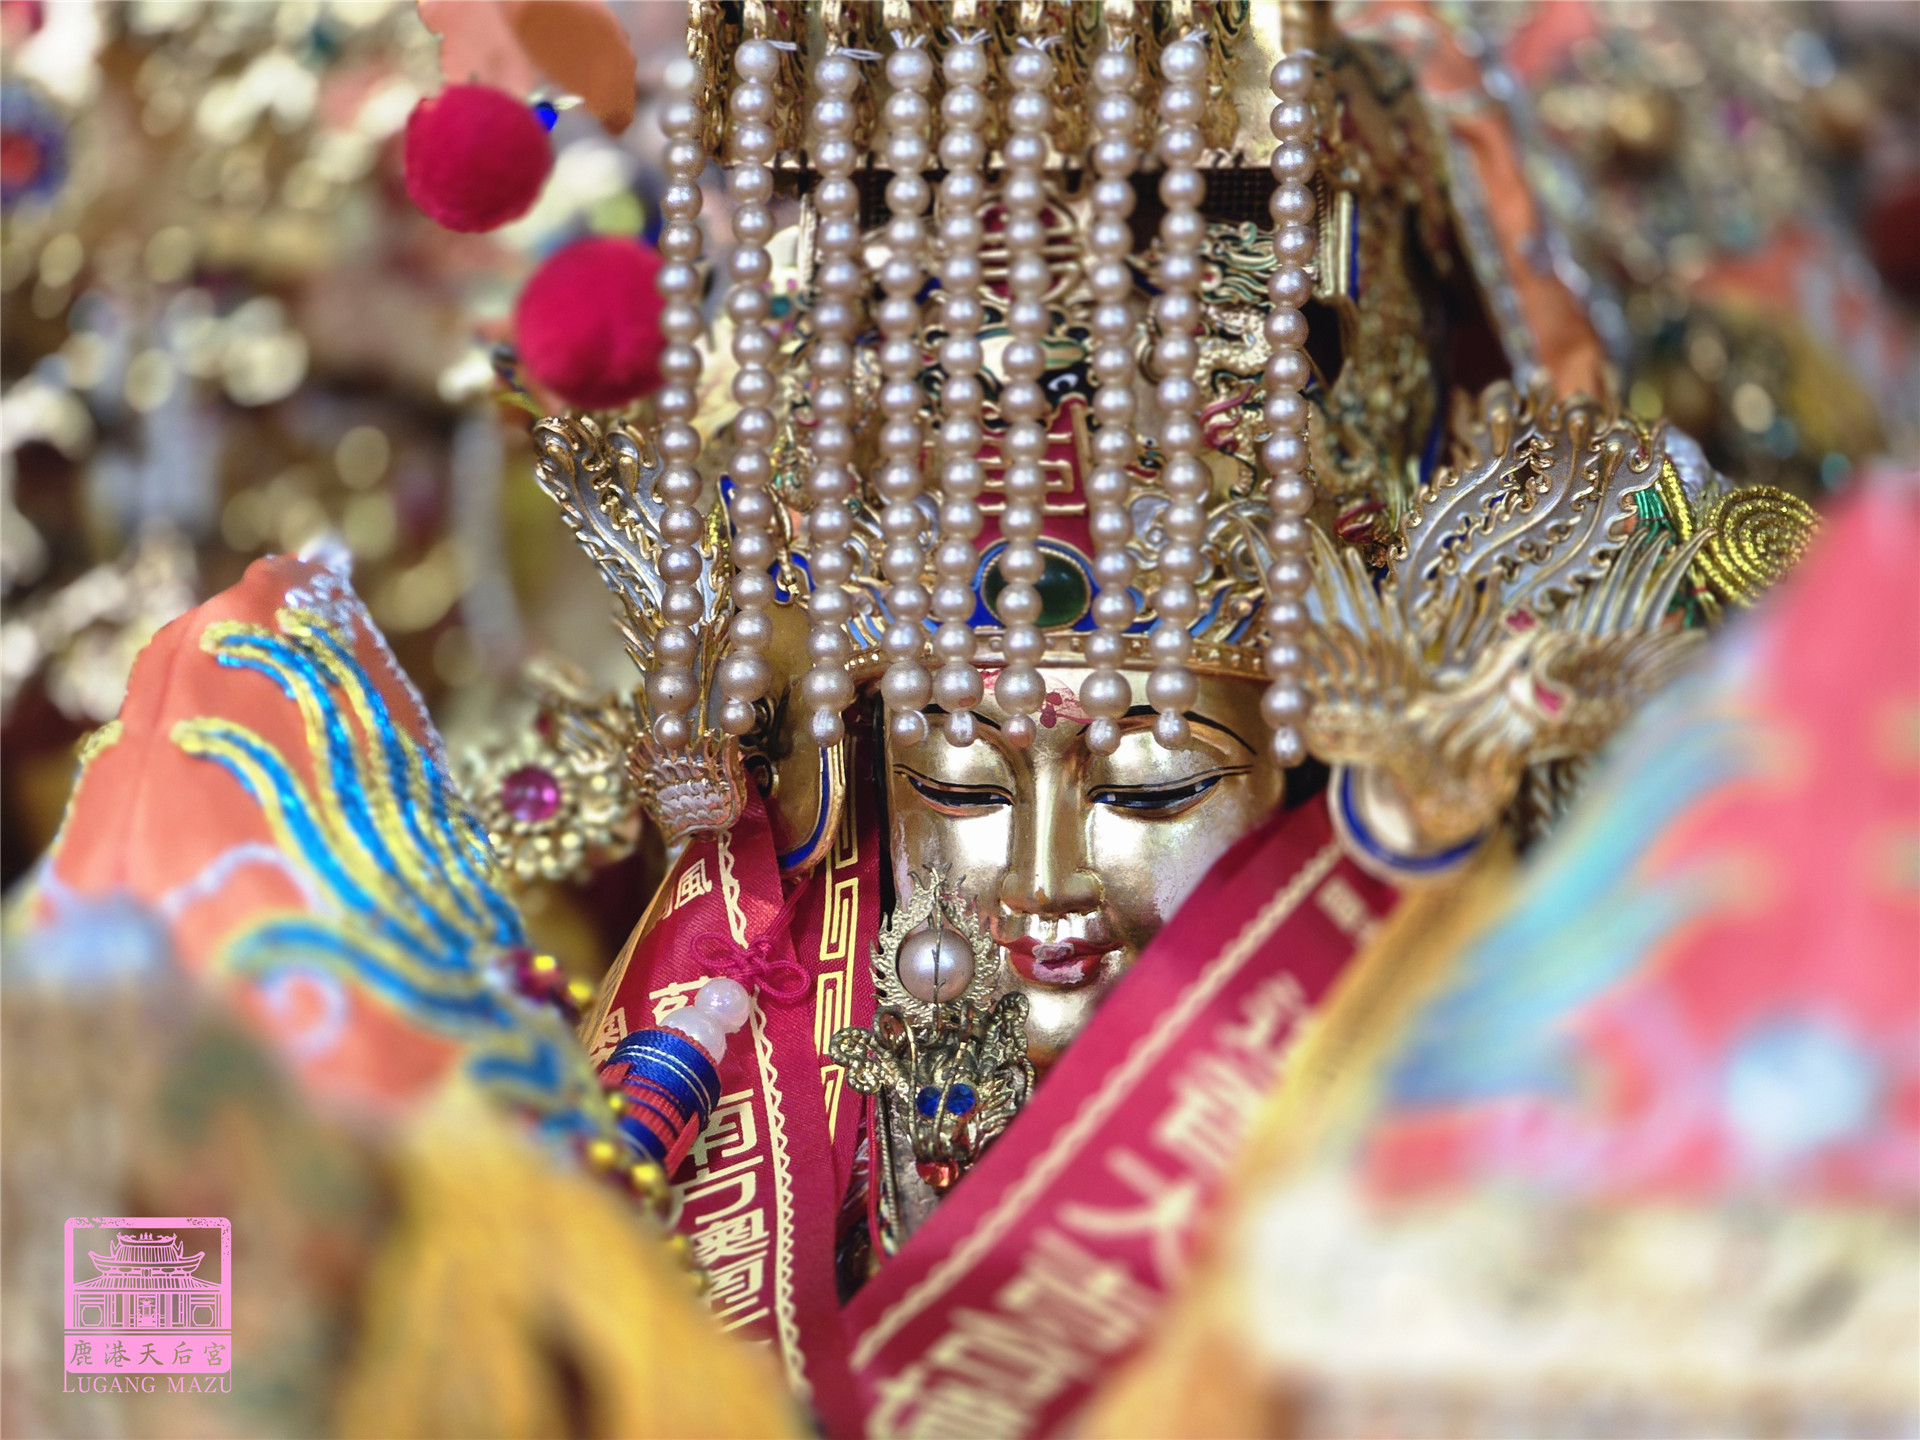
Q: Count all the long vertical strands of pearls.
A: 9